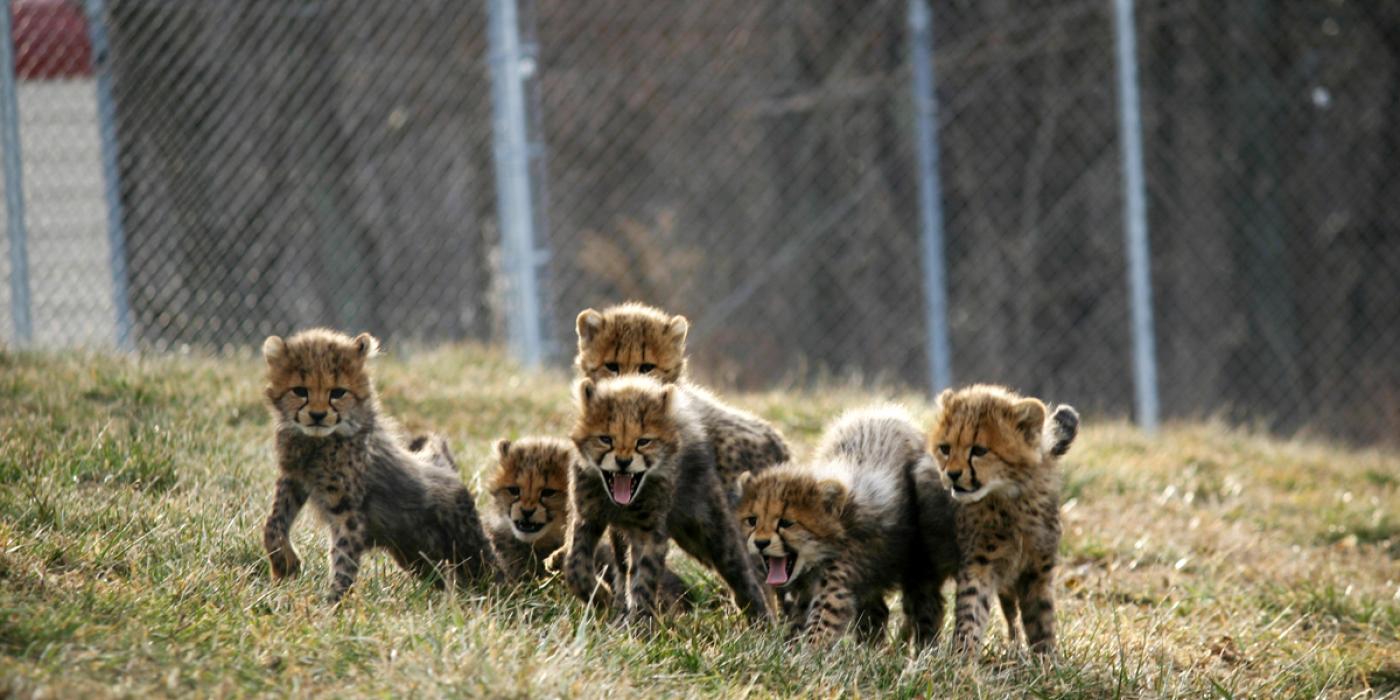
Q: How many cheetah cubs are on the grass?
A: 6